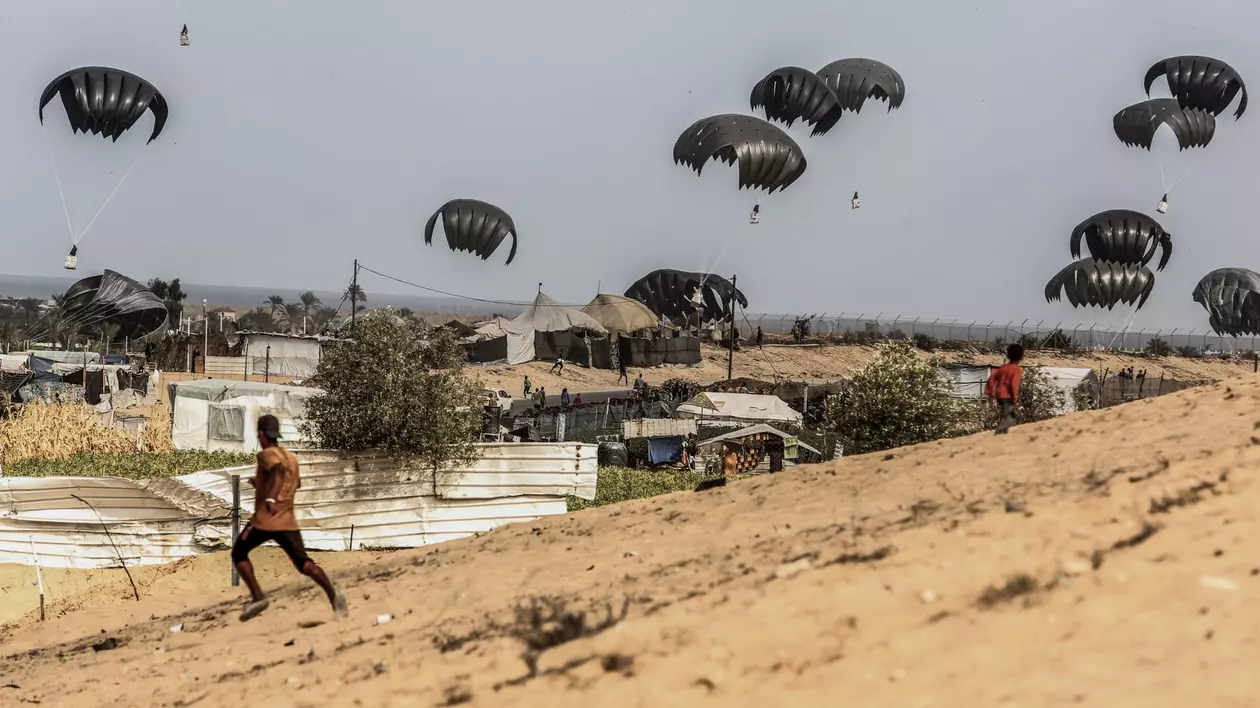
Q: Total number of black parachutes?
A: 12